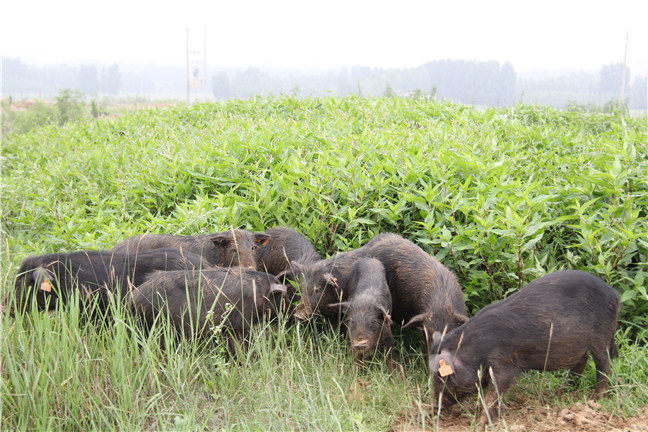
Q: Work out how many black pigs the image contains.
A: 8